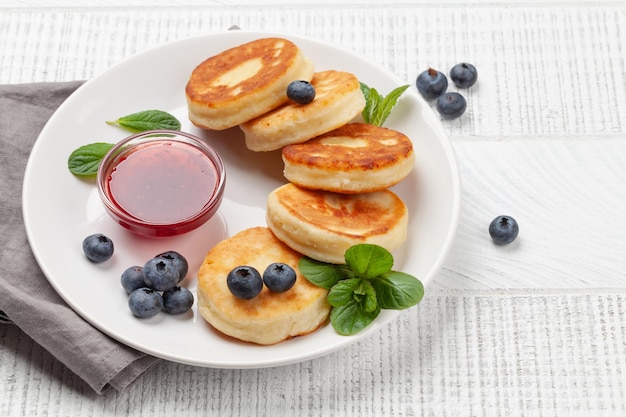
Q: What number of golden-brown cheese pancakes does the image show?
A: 5